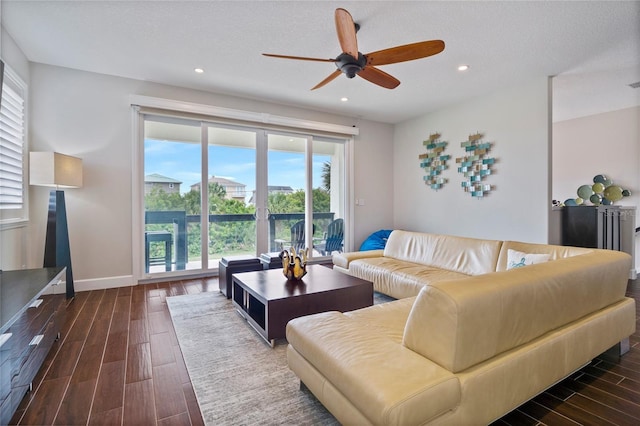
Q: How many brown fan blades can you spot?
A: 5